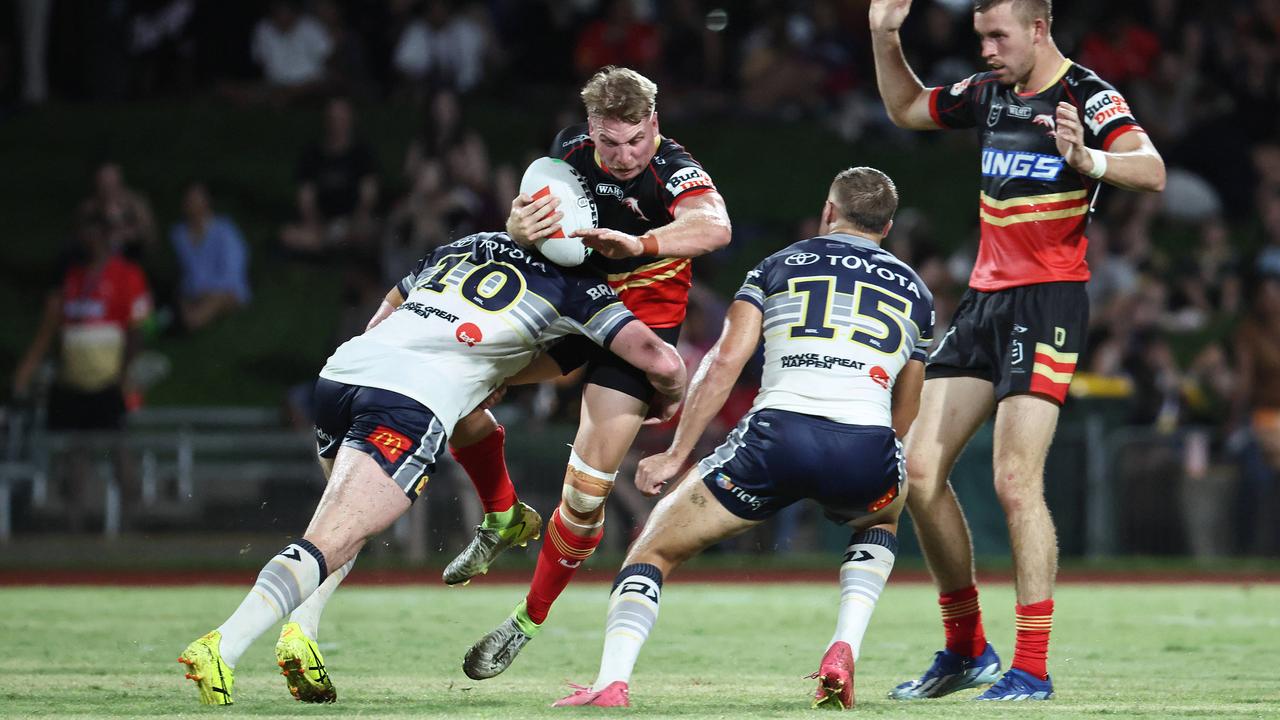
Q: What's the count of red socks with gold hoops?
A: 3